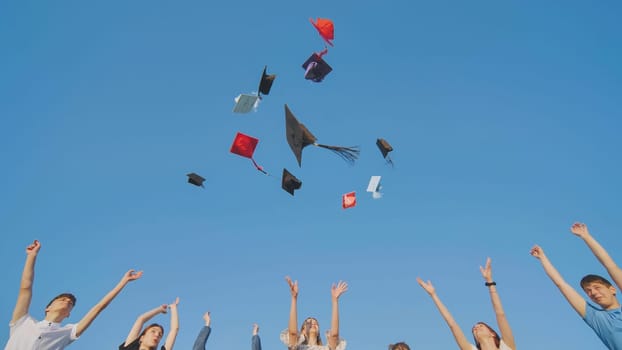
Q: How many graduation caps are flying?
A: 11